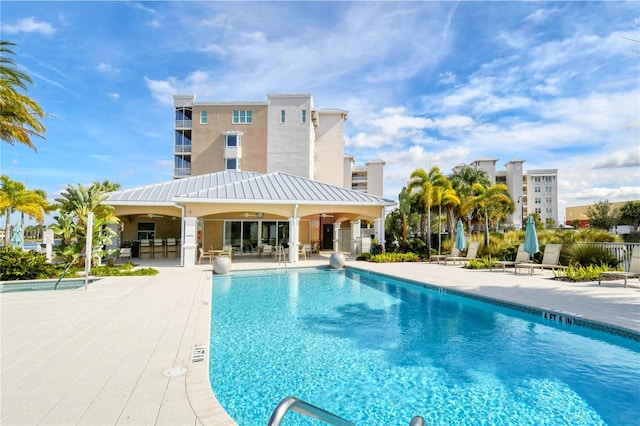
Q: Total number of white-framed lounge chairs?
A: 5